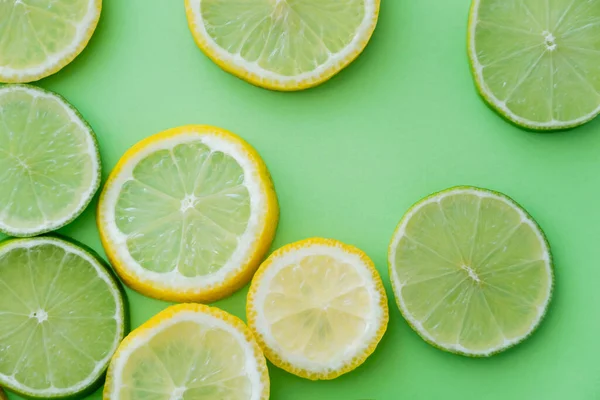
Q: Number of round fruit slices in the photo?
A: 9